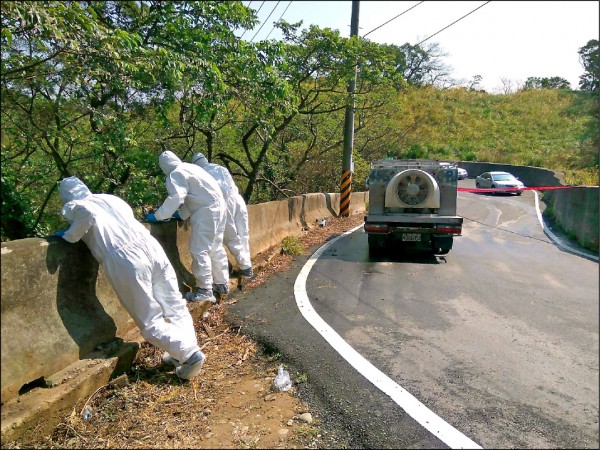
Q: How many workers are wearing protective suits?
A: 3